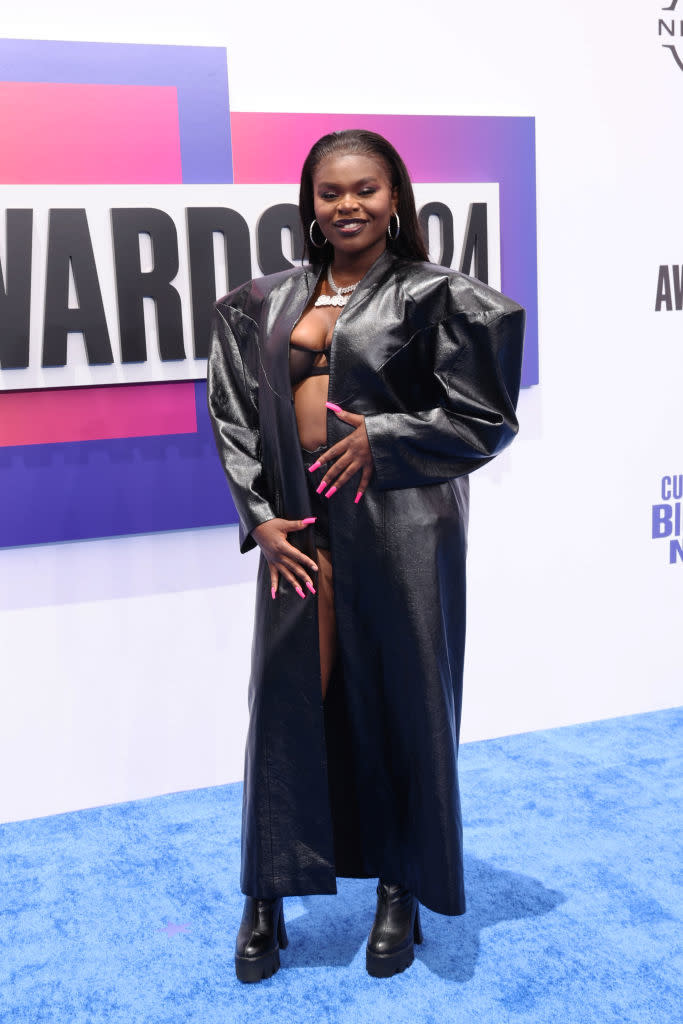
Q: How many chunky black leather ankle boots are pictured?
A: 2